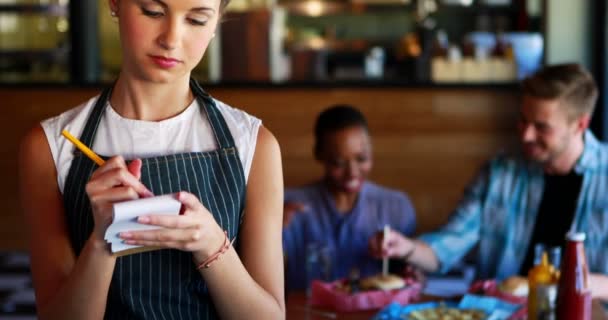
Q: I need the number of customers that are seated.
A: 2